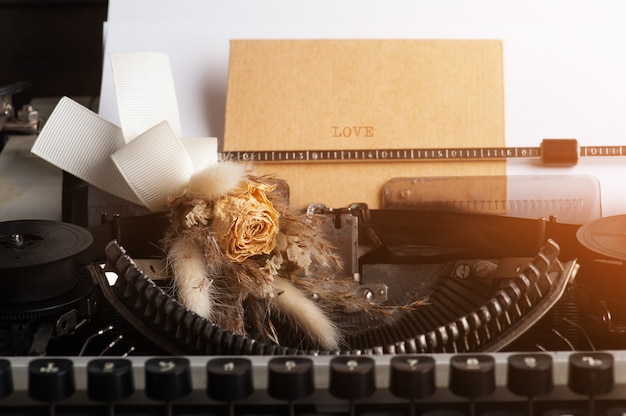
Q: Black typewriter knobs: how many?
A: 11